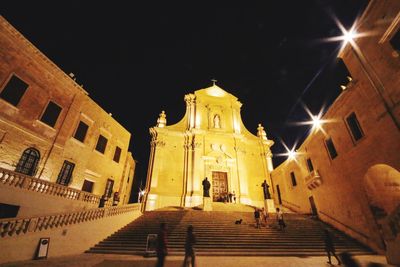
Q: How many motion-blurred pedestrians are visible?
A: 3